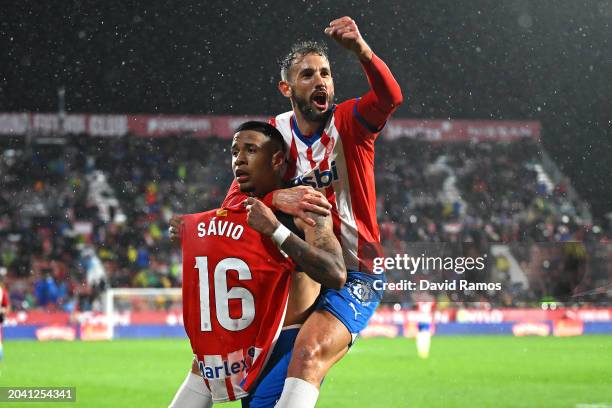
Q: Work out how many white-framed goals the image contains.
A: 1